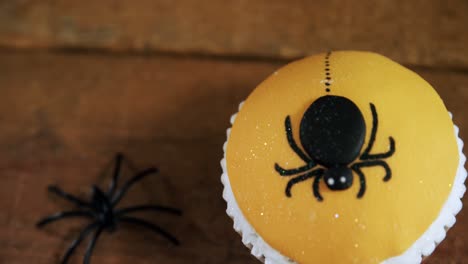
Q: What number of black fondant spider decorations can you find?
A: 1